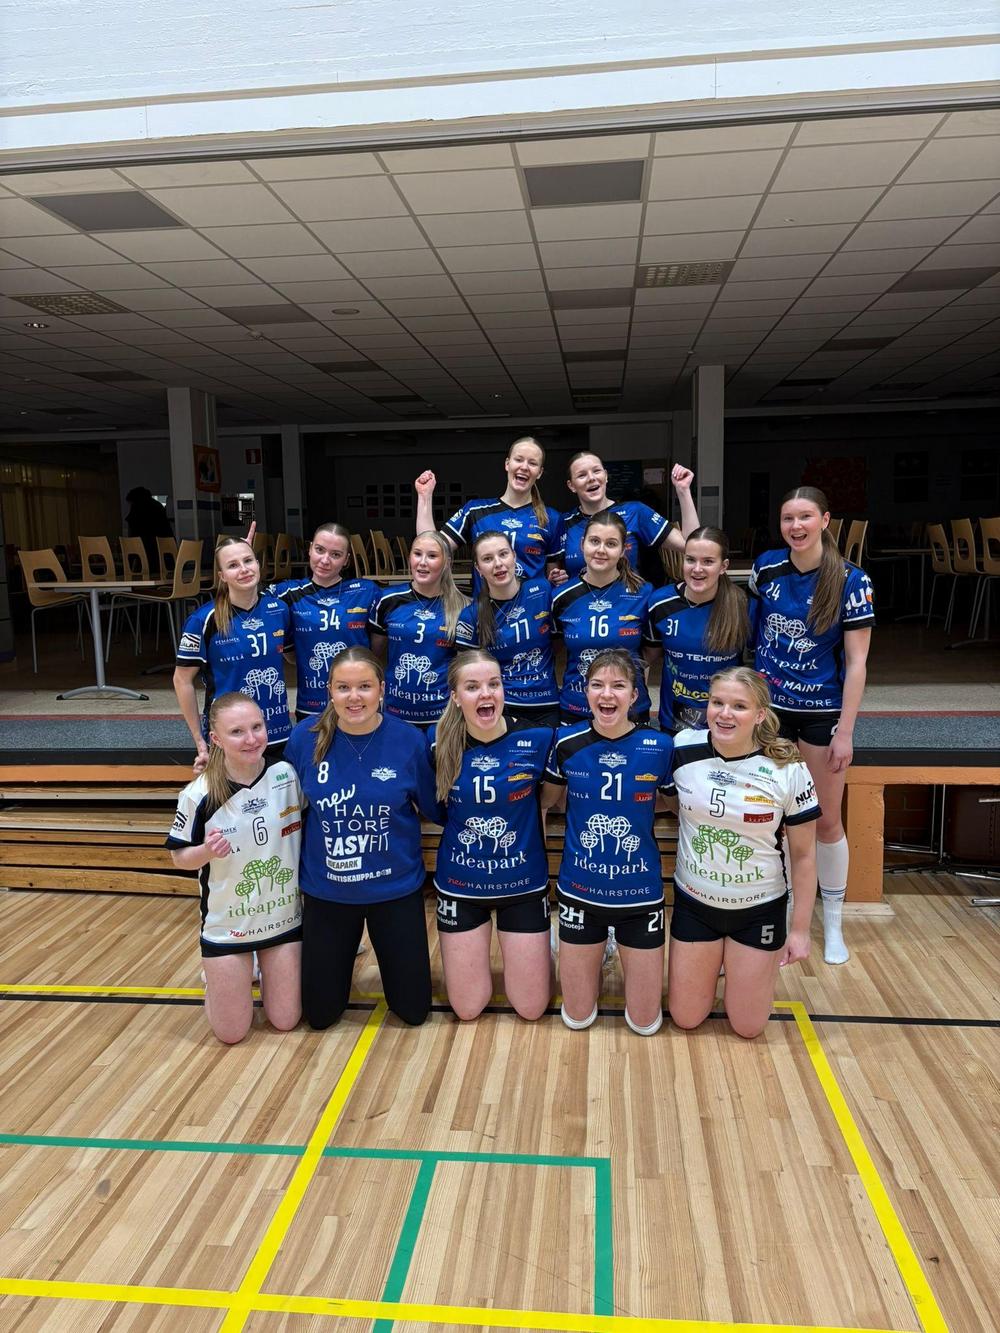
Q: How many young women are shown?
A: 14